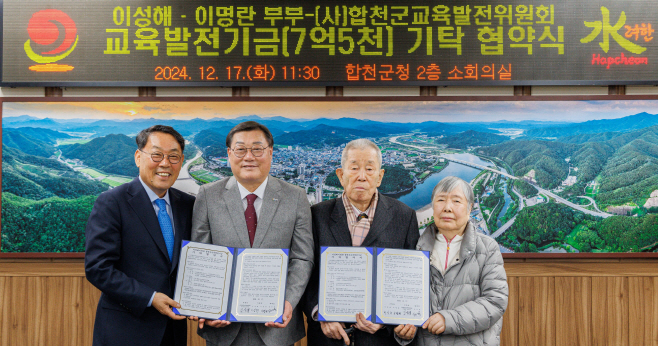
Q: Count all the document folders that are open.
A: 2